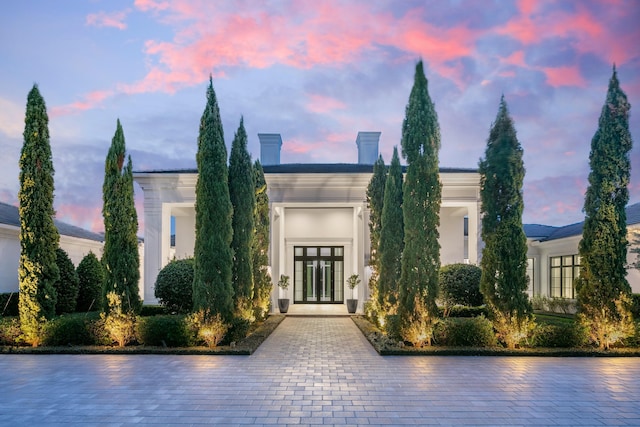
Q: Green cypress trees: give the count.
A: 10